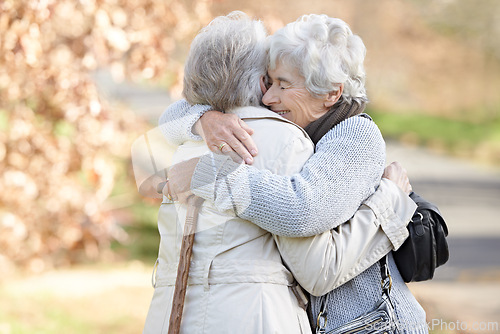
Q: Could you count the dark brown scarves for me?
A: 1